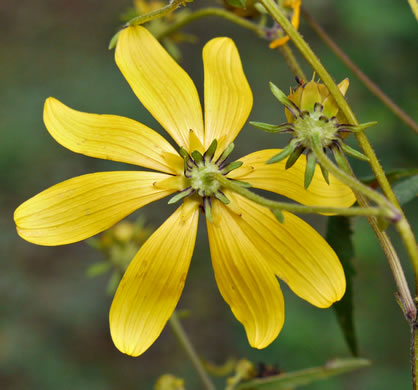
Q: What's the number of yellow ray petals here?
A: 8